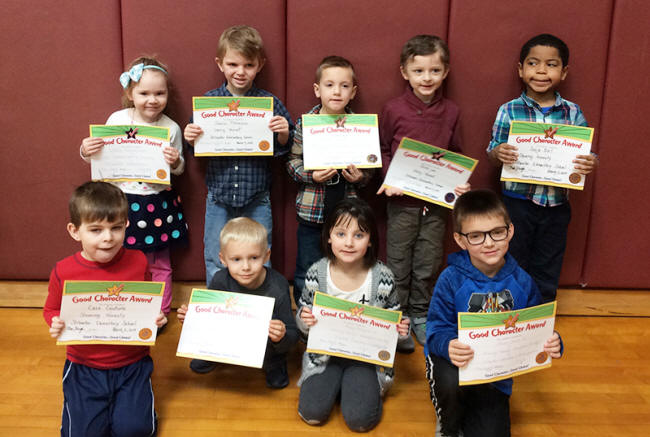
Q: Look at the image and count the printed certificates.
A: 9